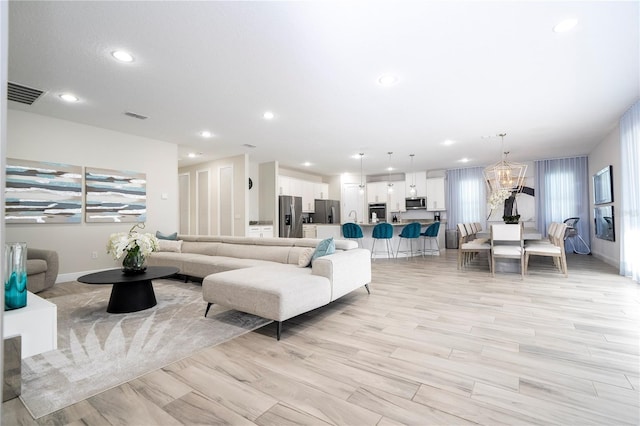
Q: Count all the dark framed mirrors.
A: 2